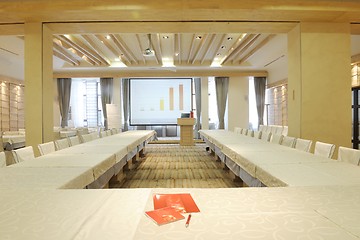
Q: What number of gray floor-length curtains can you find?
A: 6